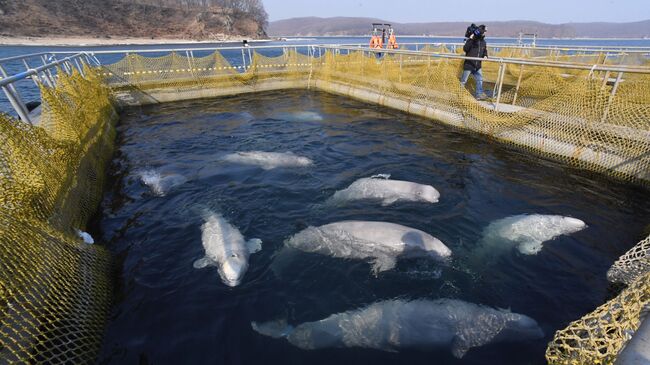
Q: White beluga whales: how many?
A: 8